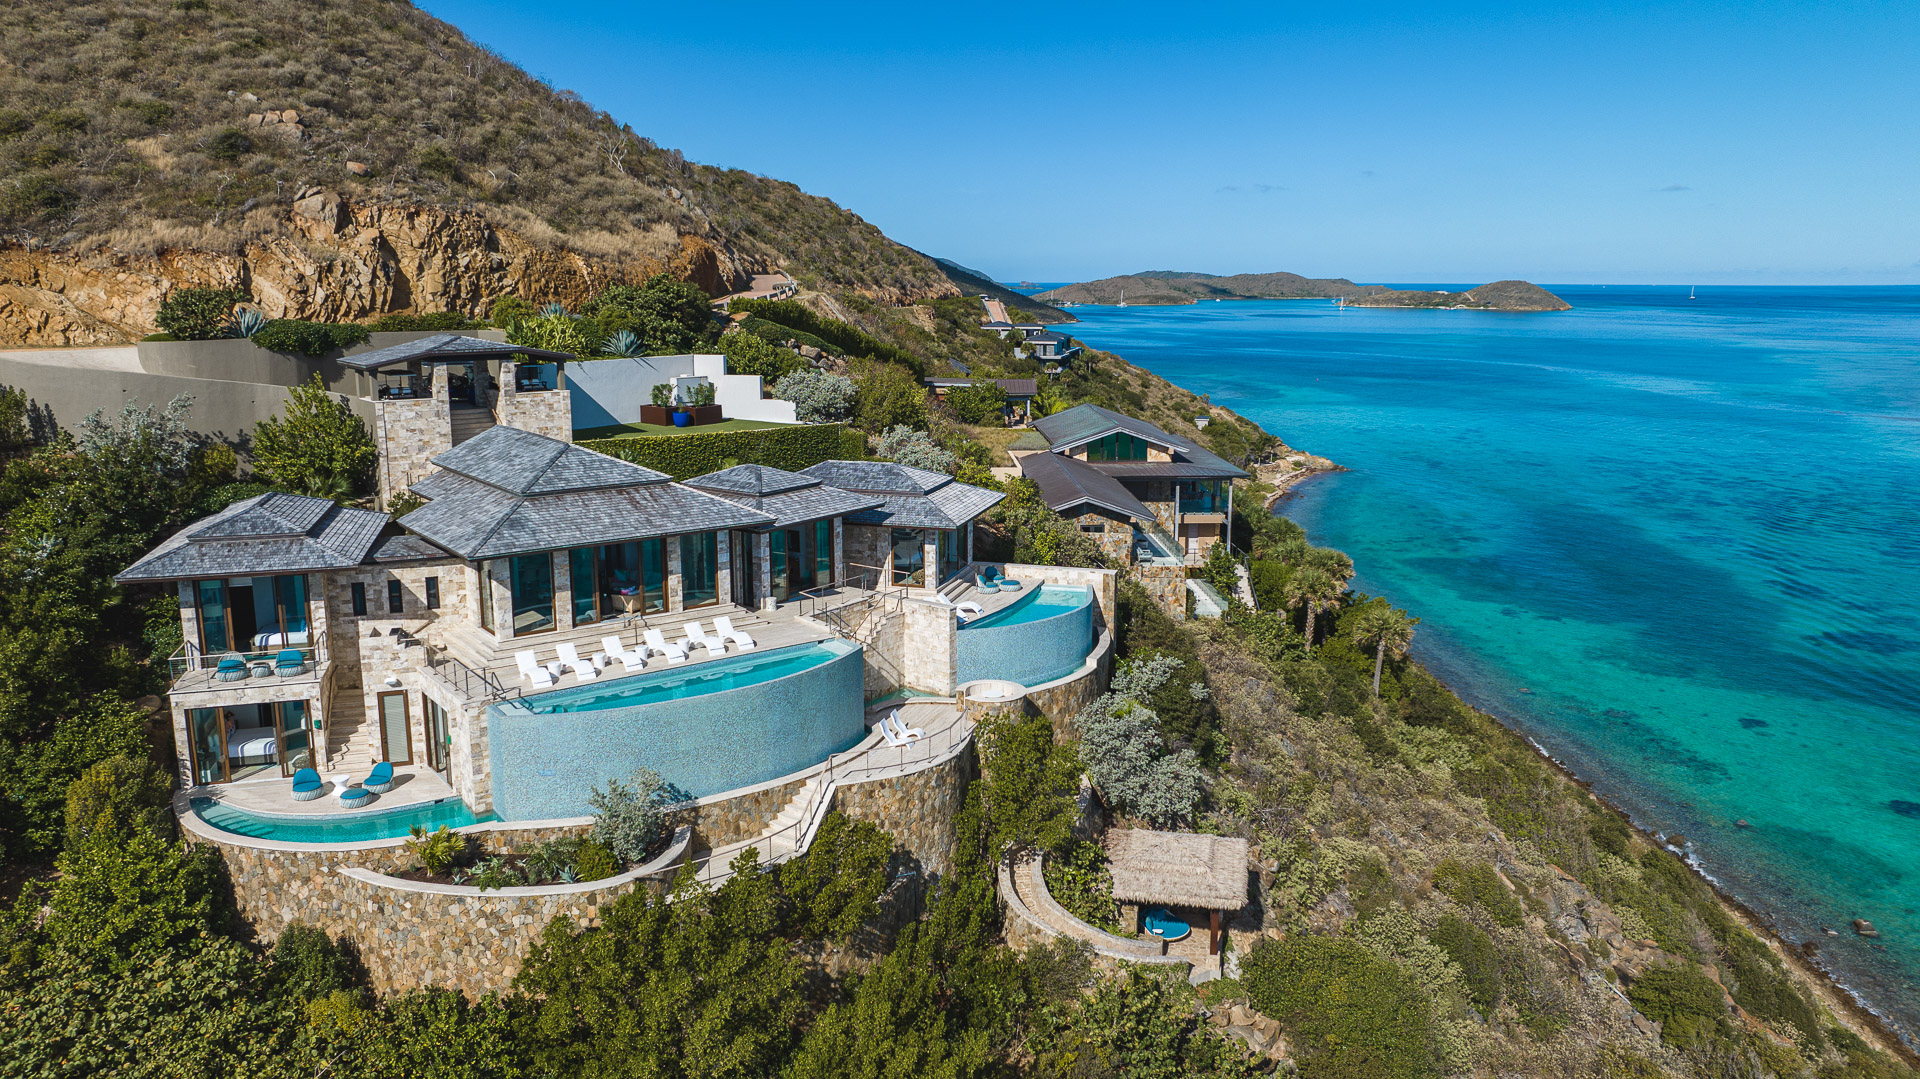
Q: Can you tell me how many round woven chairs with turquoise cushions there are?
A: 6